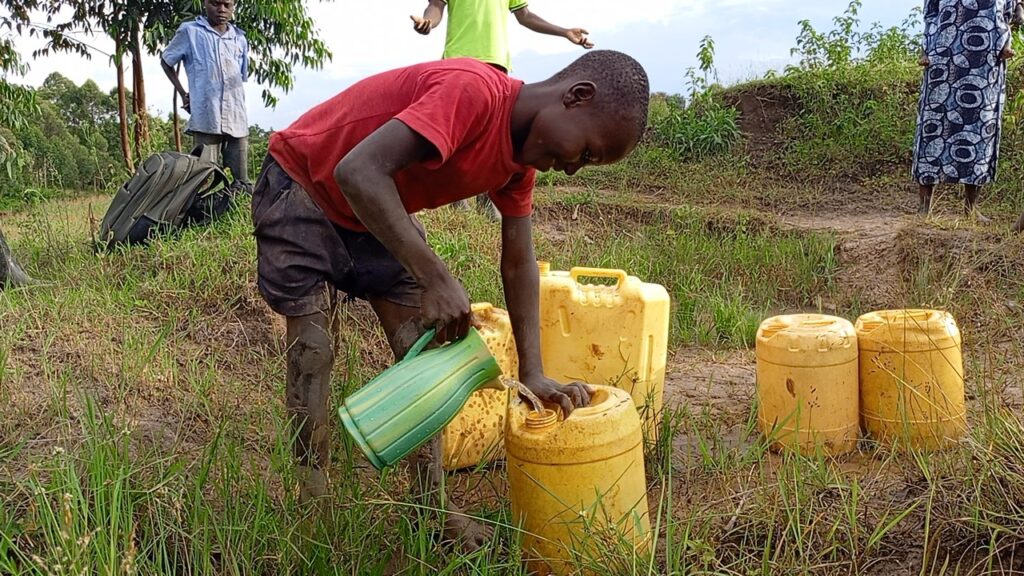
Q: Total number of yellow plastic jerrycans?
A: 5